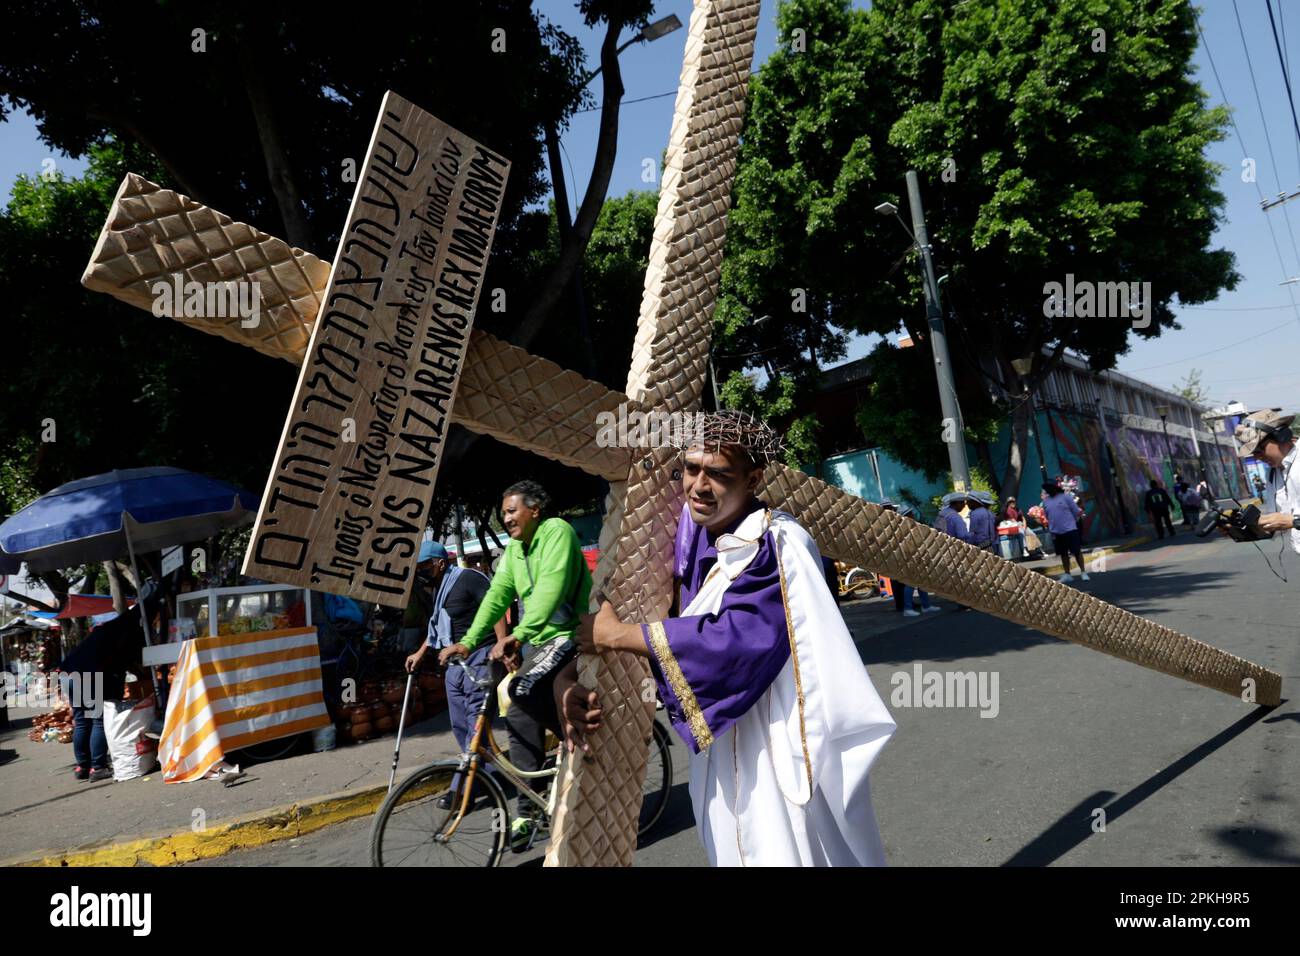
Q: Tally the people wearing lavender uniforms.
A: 3